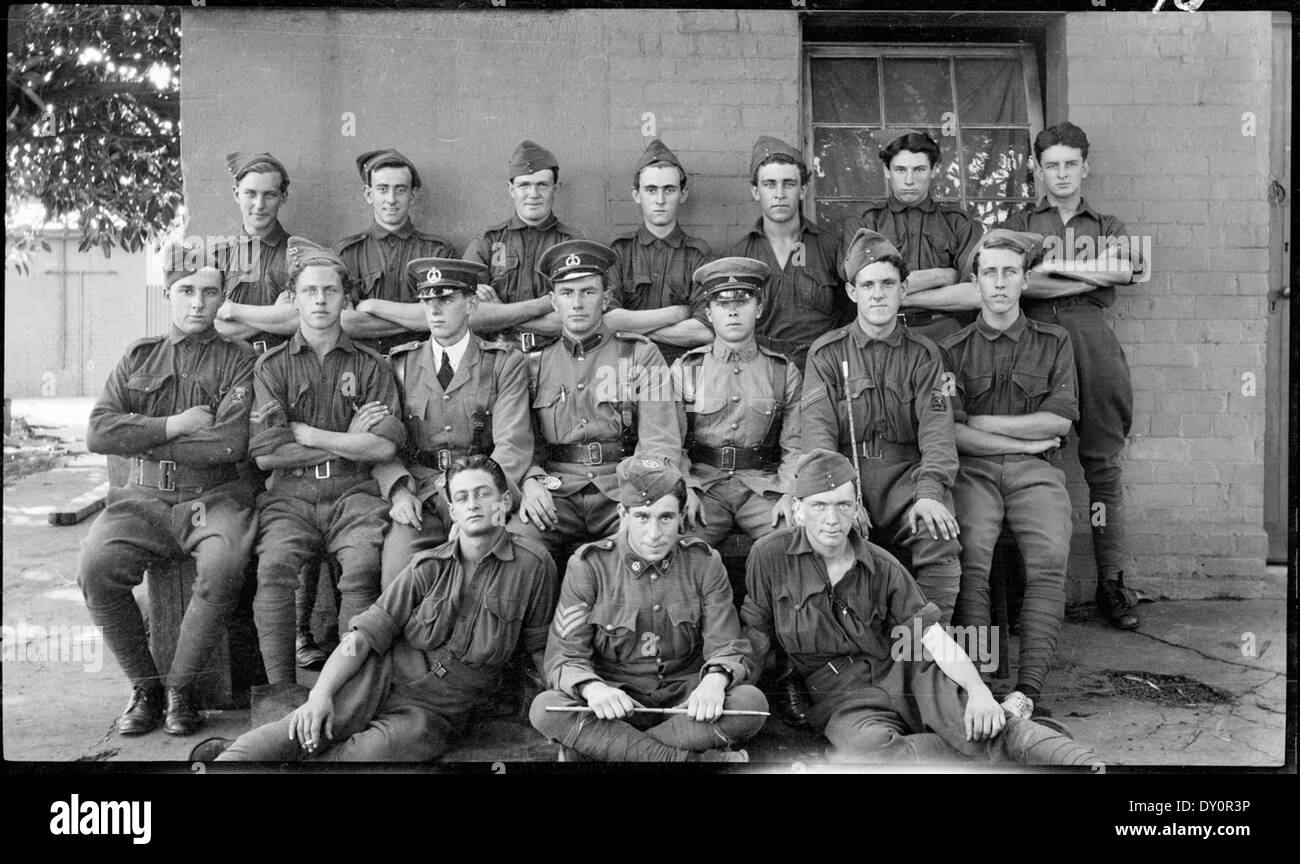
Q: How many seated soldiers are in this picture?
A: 10